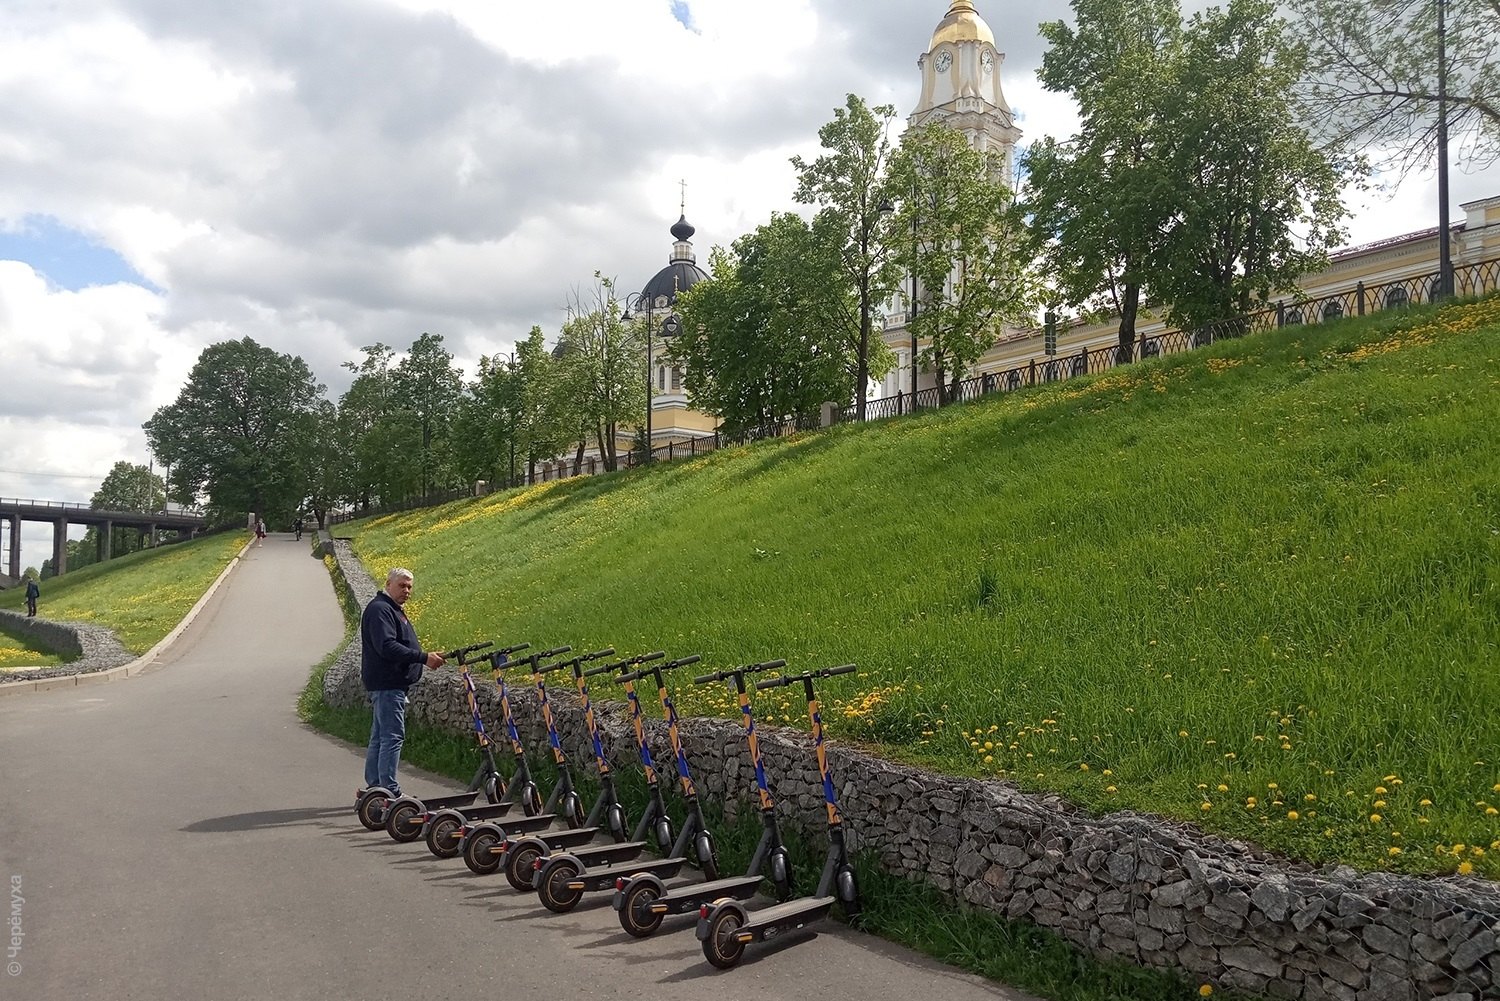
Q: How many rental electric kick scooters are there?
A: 8